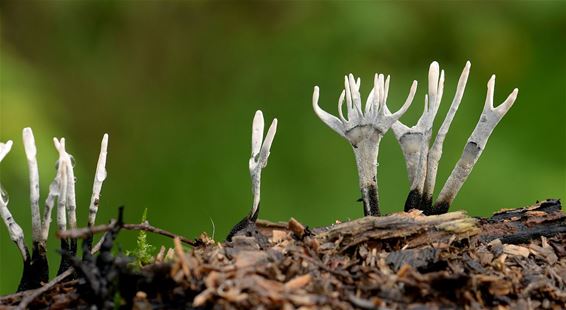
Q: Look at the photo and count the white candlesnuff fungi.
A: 11